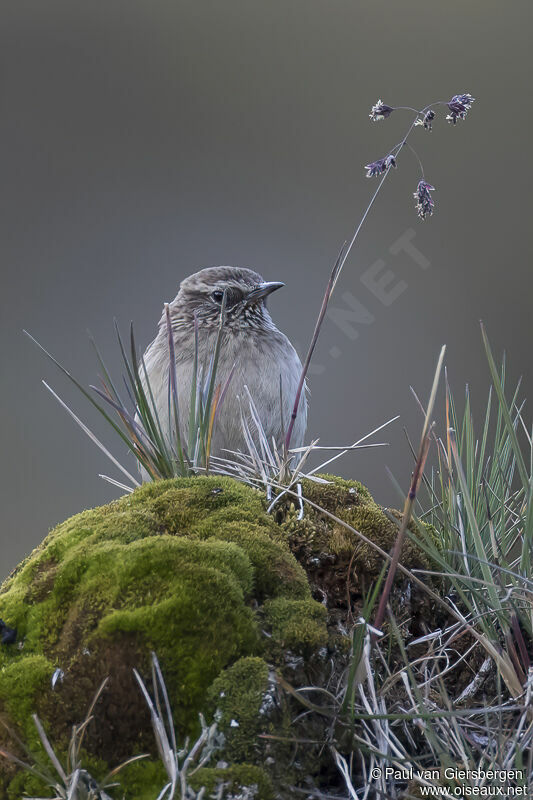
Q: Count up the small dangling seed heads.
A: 5